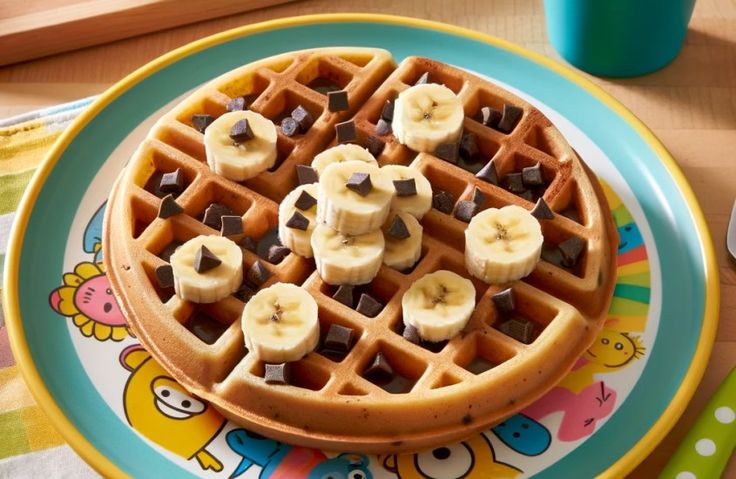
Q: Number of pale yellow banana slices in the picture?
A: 12